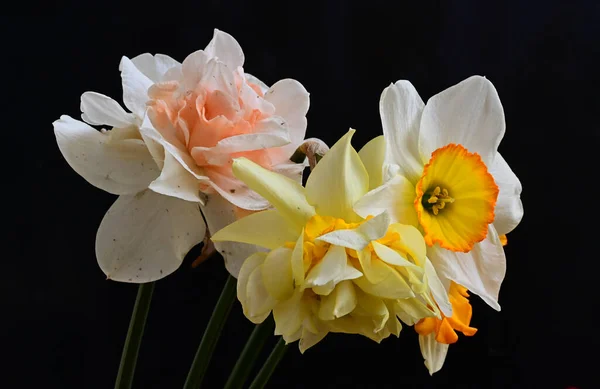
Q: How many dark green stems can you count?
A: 4